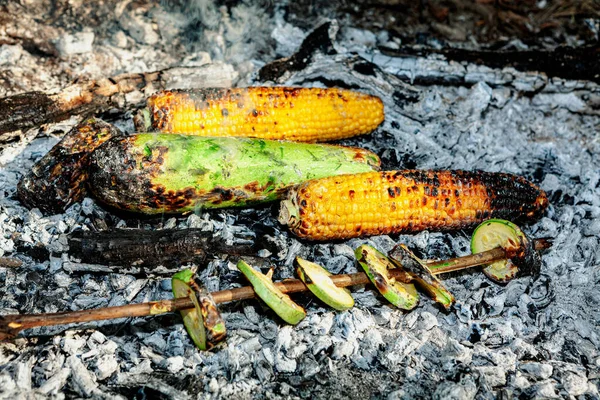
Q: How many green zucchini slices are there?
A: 6